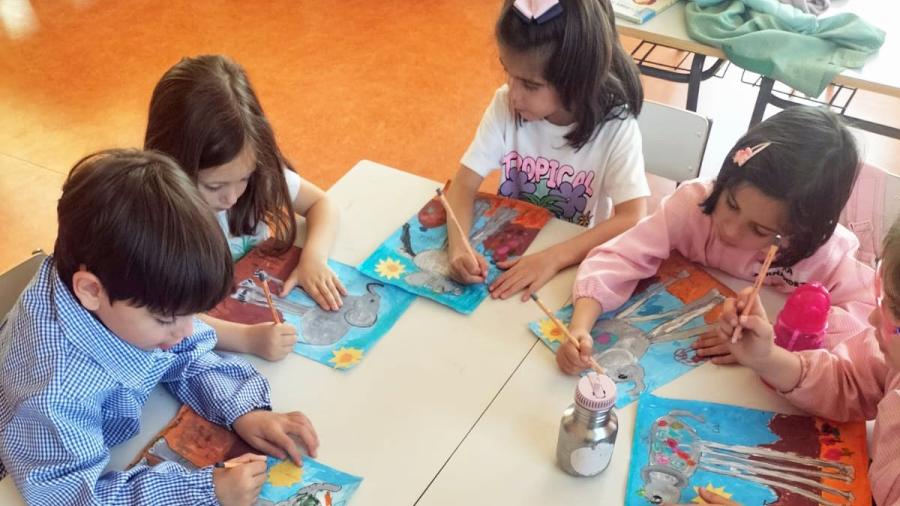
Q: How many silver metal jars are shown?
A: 1